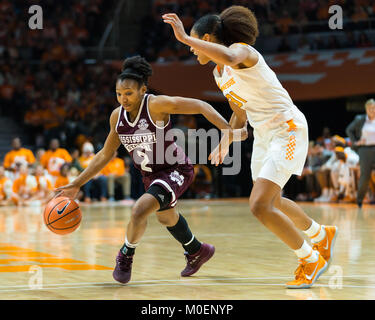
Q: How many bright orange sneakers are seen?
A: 2